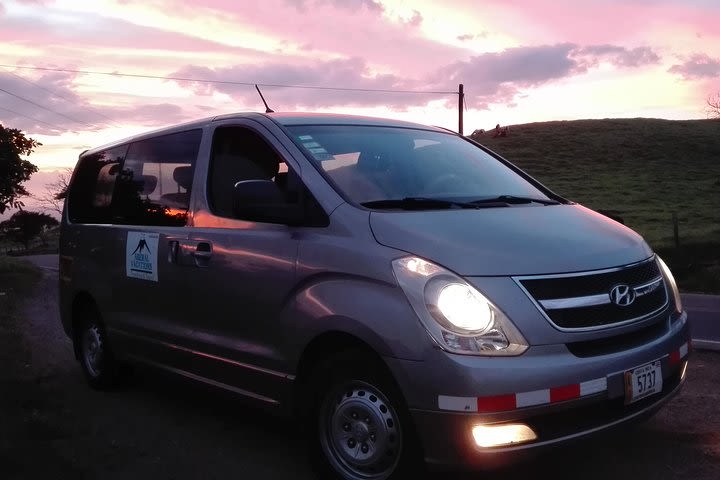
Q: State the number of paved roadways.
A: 1